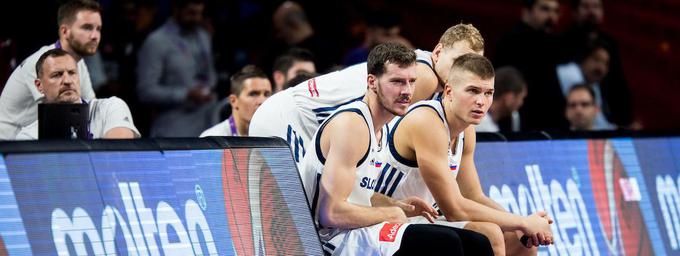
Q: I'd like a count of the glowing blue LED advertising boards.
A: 2